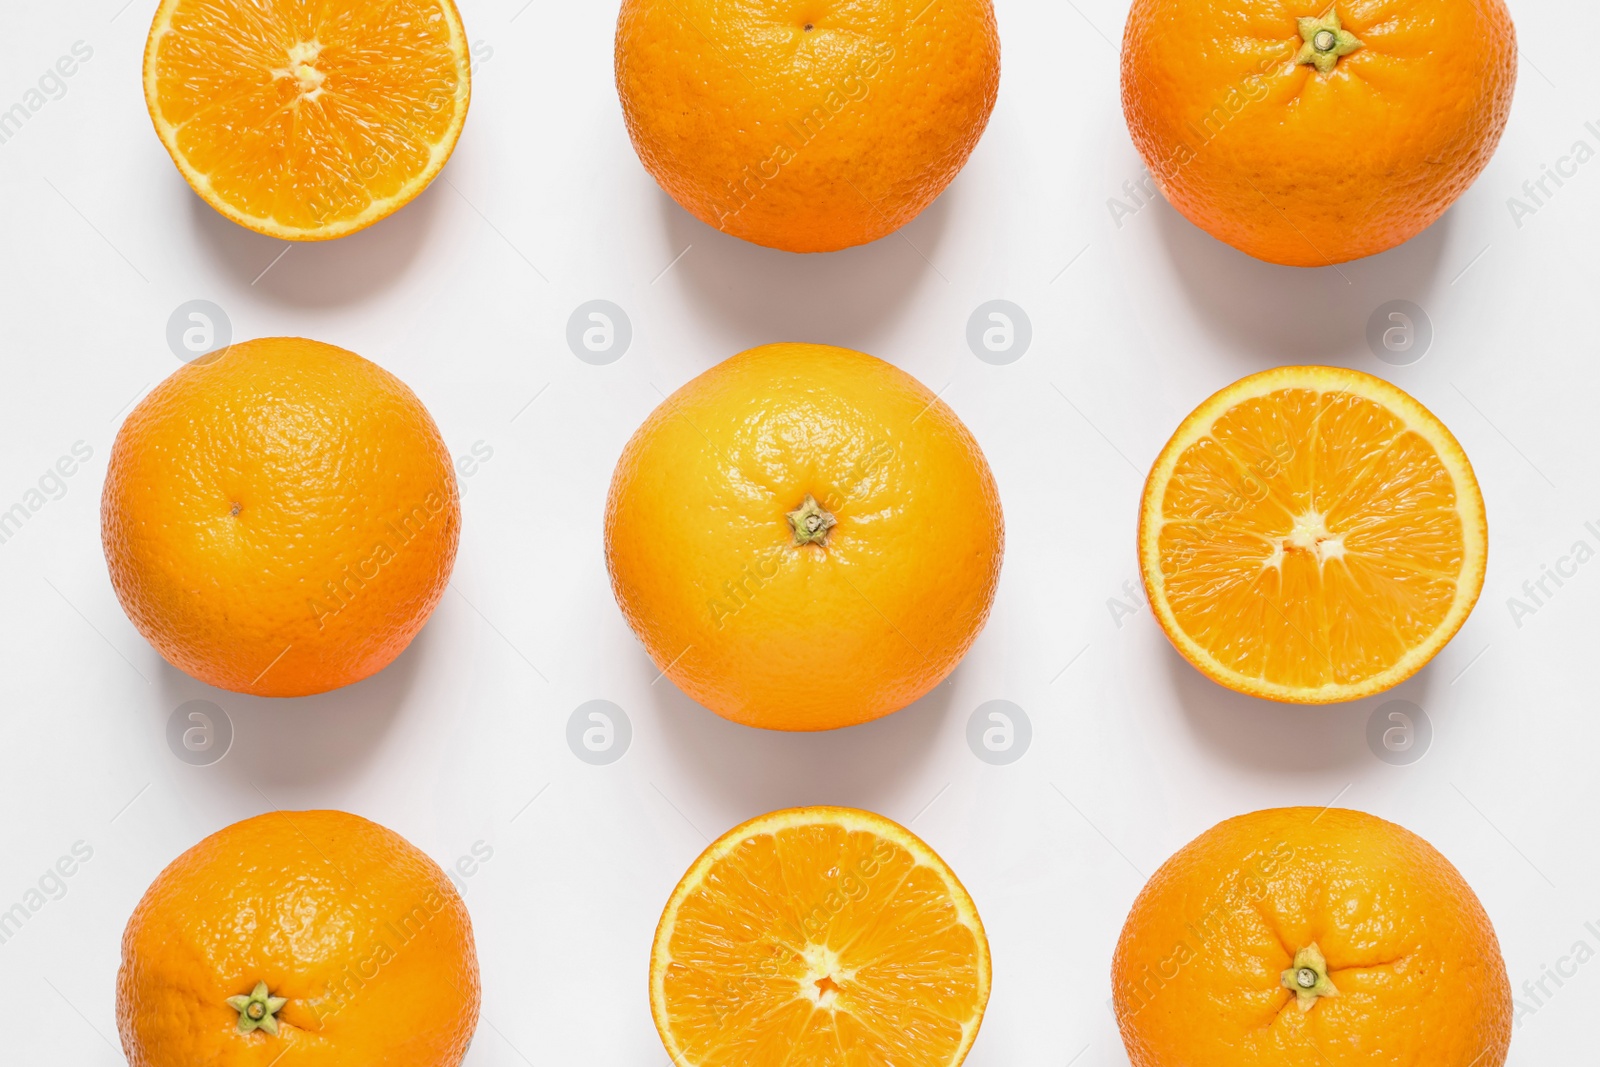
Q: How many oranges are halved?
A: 3